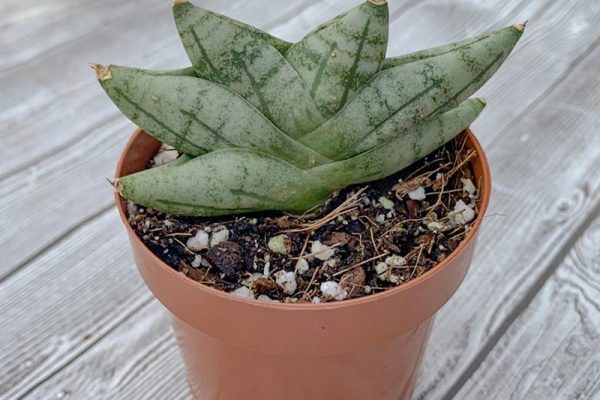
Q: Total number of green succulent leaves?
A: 6